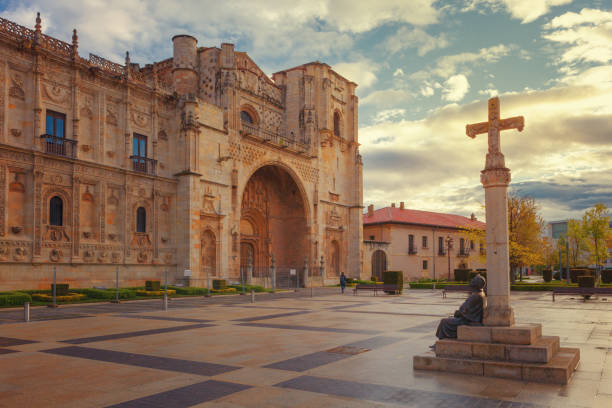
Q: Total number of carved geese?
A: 0